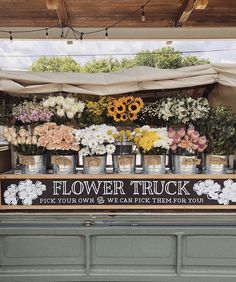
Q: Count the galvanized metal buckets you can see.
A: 7